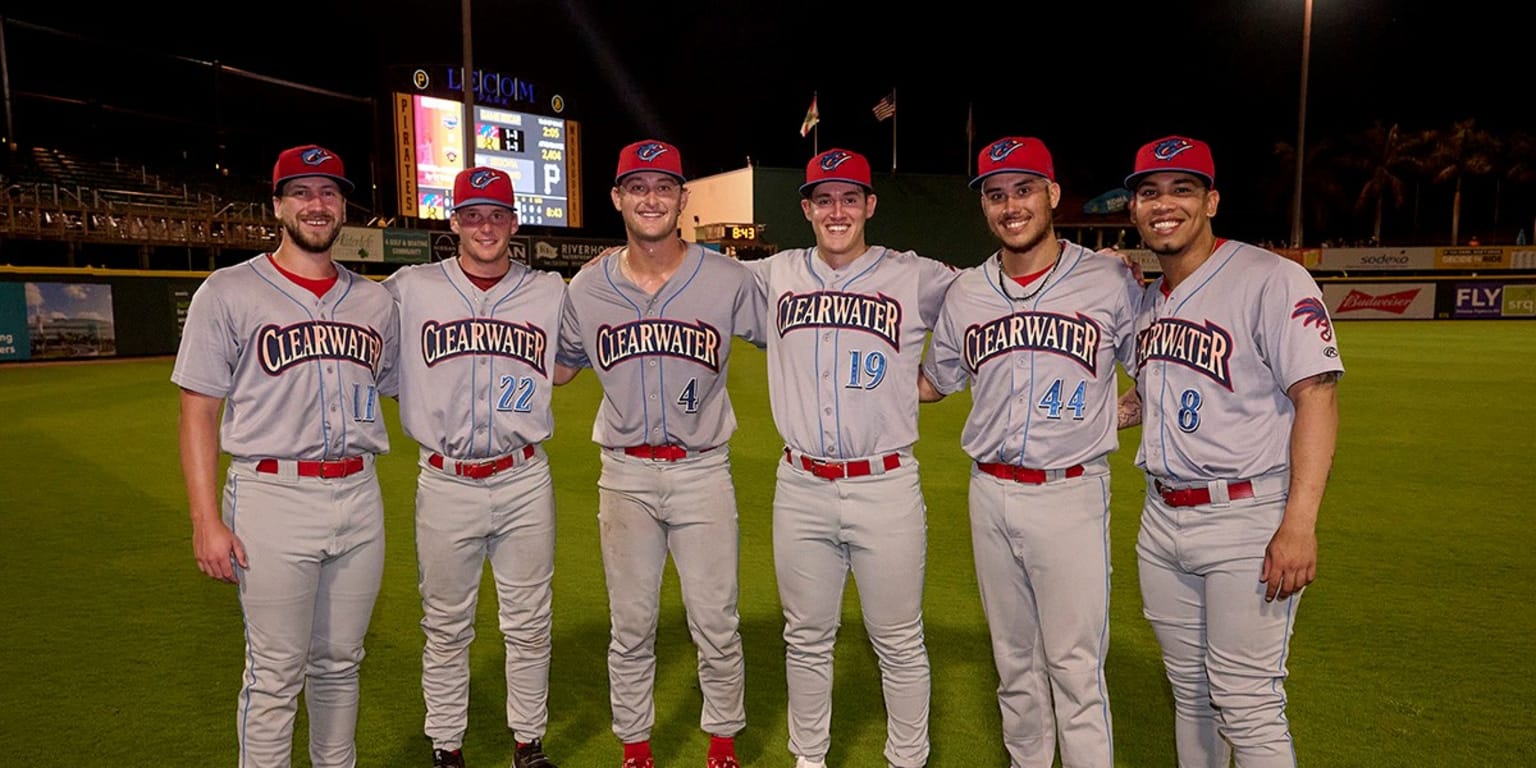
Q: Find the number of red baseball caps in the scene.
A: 6